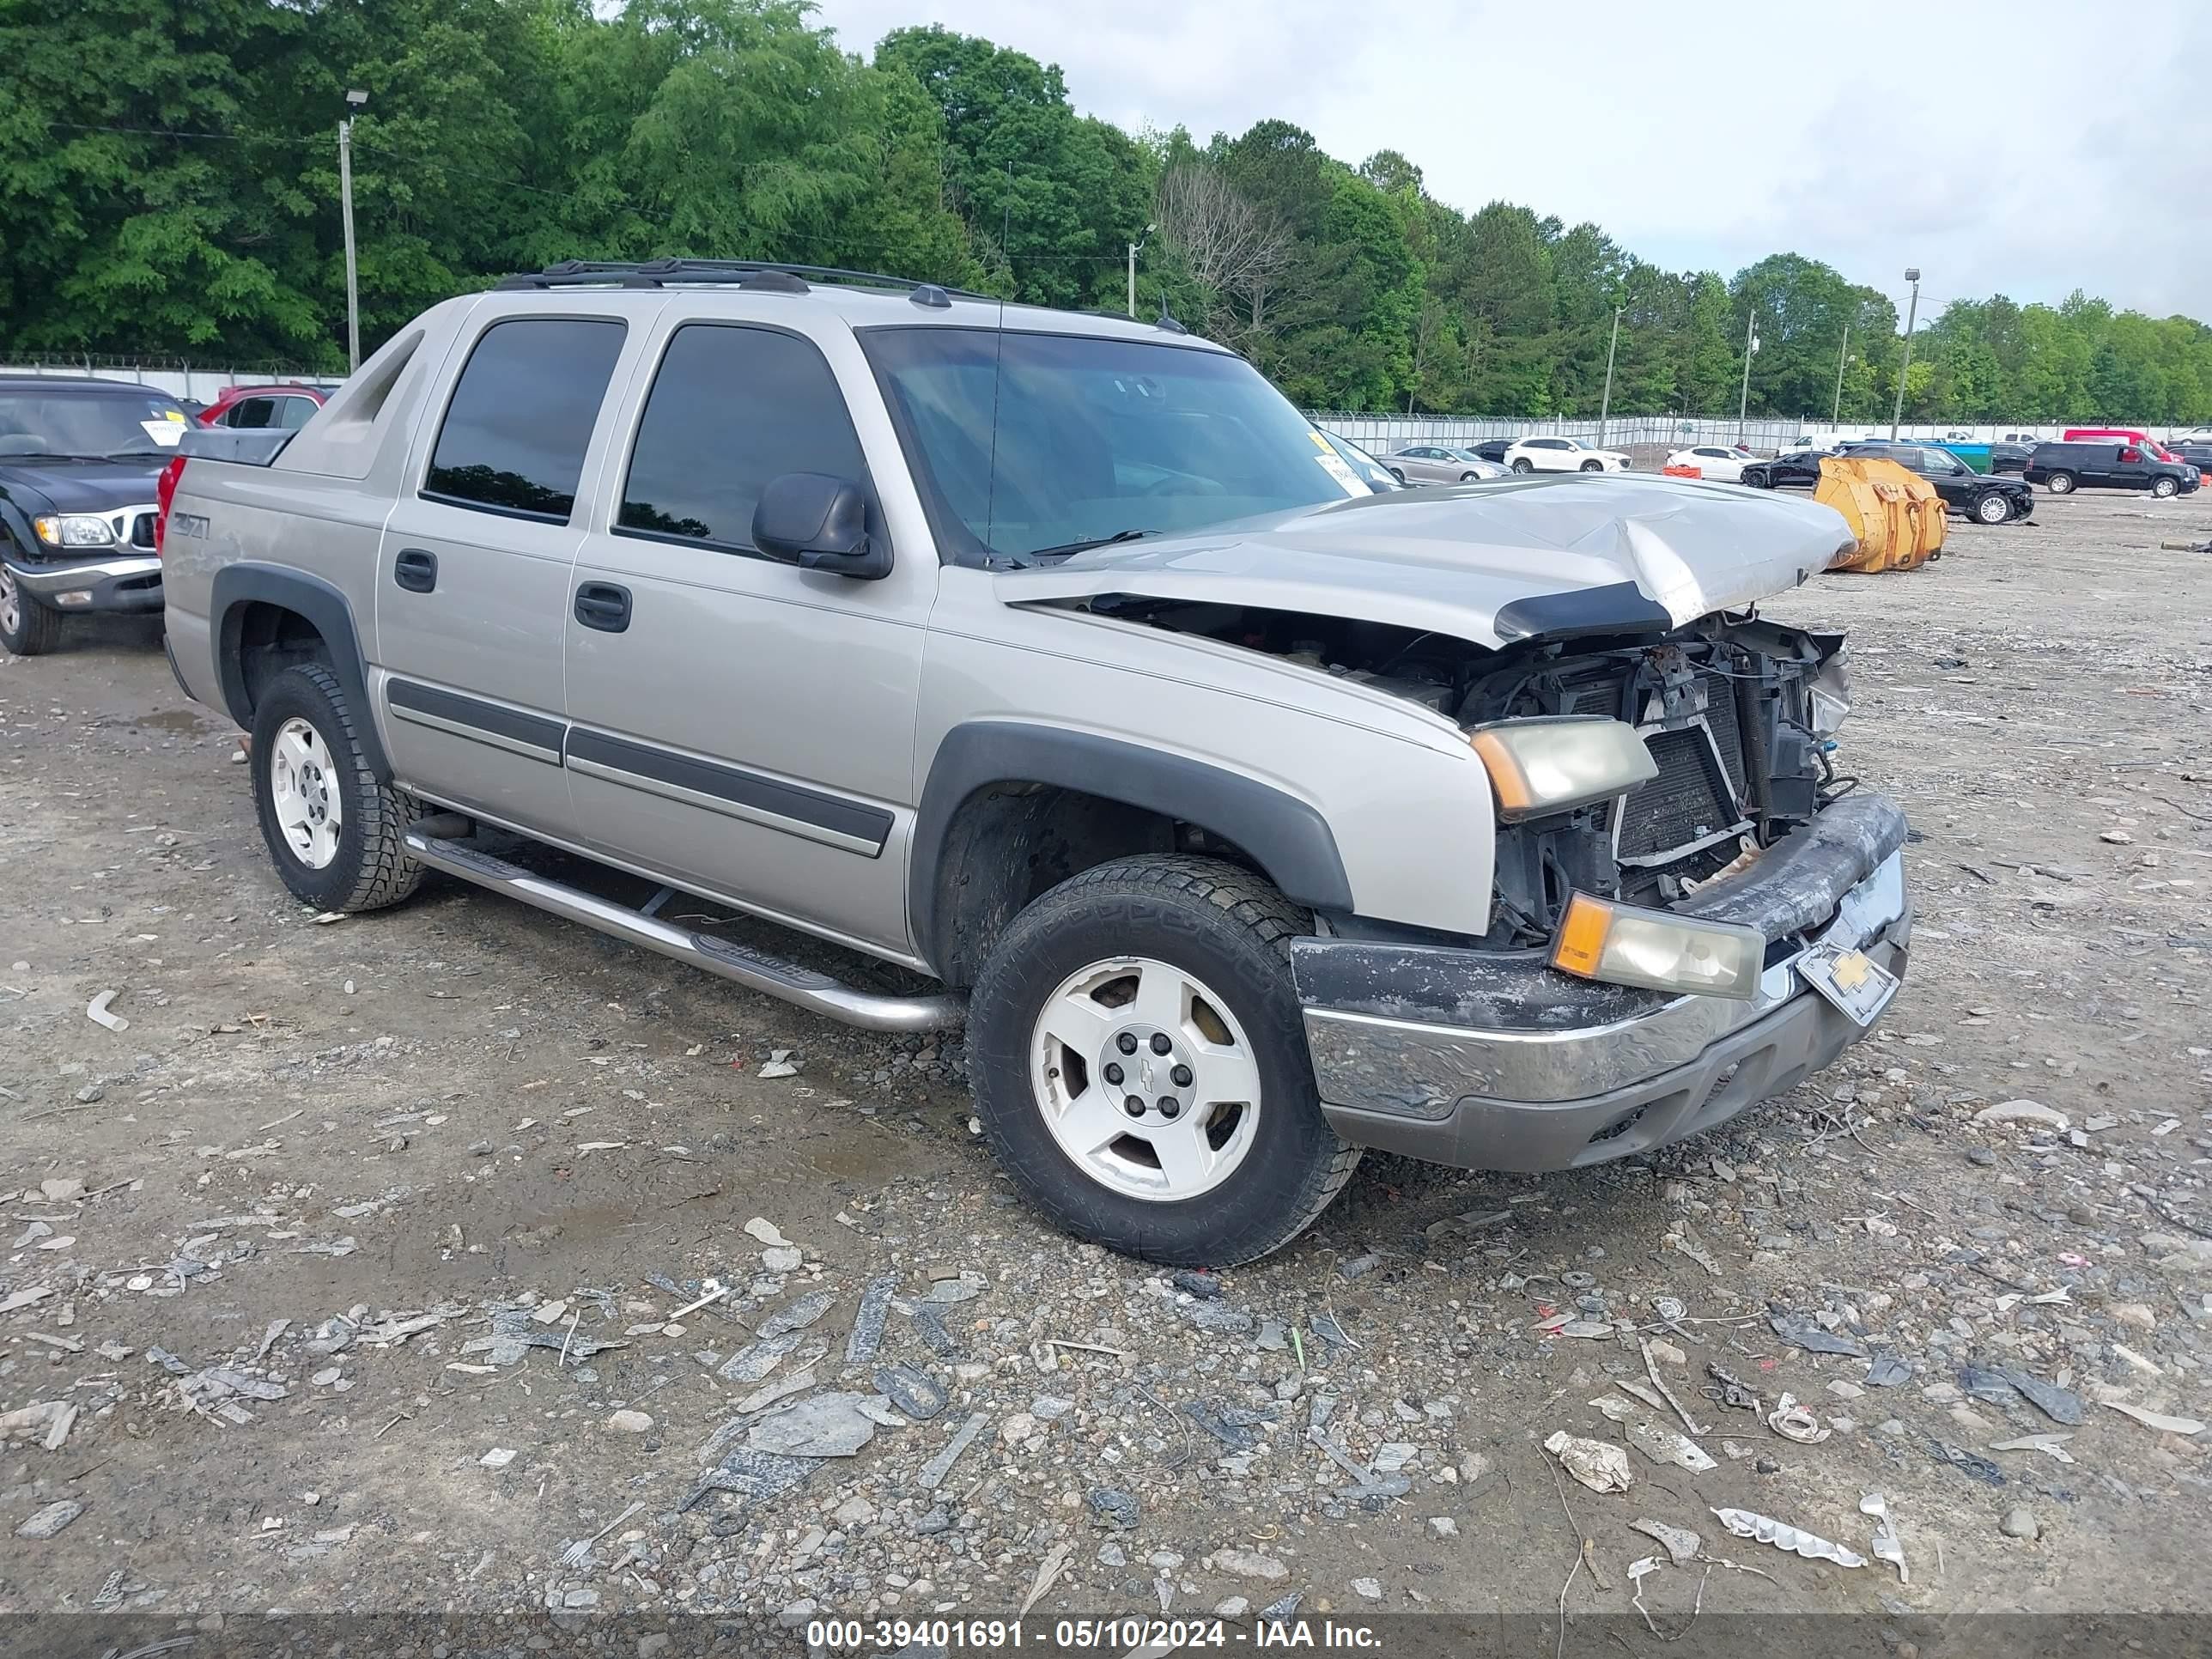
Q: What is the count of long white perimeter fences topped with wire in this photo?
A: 1